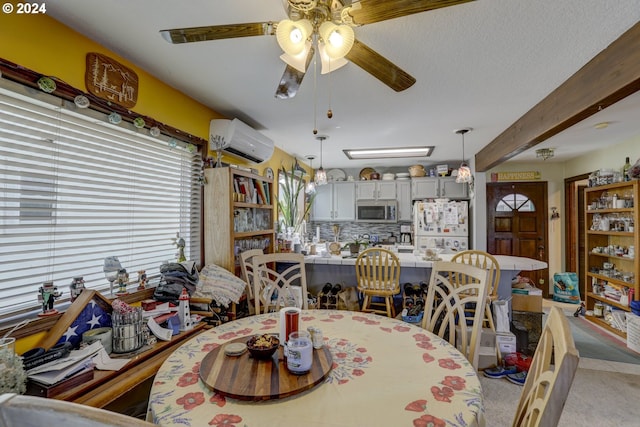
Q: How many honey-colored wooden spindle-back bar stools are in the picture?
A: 2